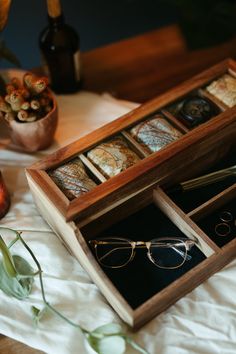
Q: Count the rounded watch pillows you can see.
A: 4